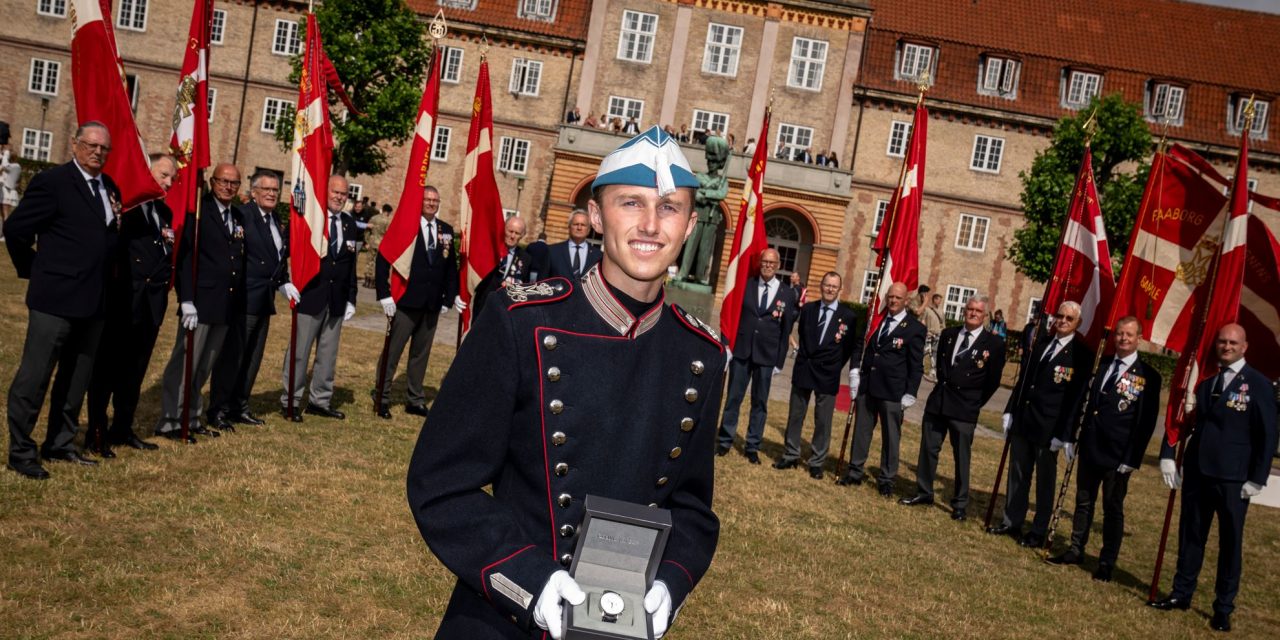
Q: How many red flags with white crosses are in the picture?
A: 10